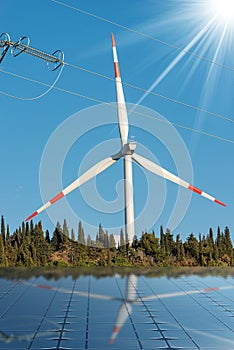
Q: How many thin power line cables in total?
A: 3